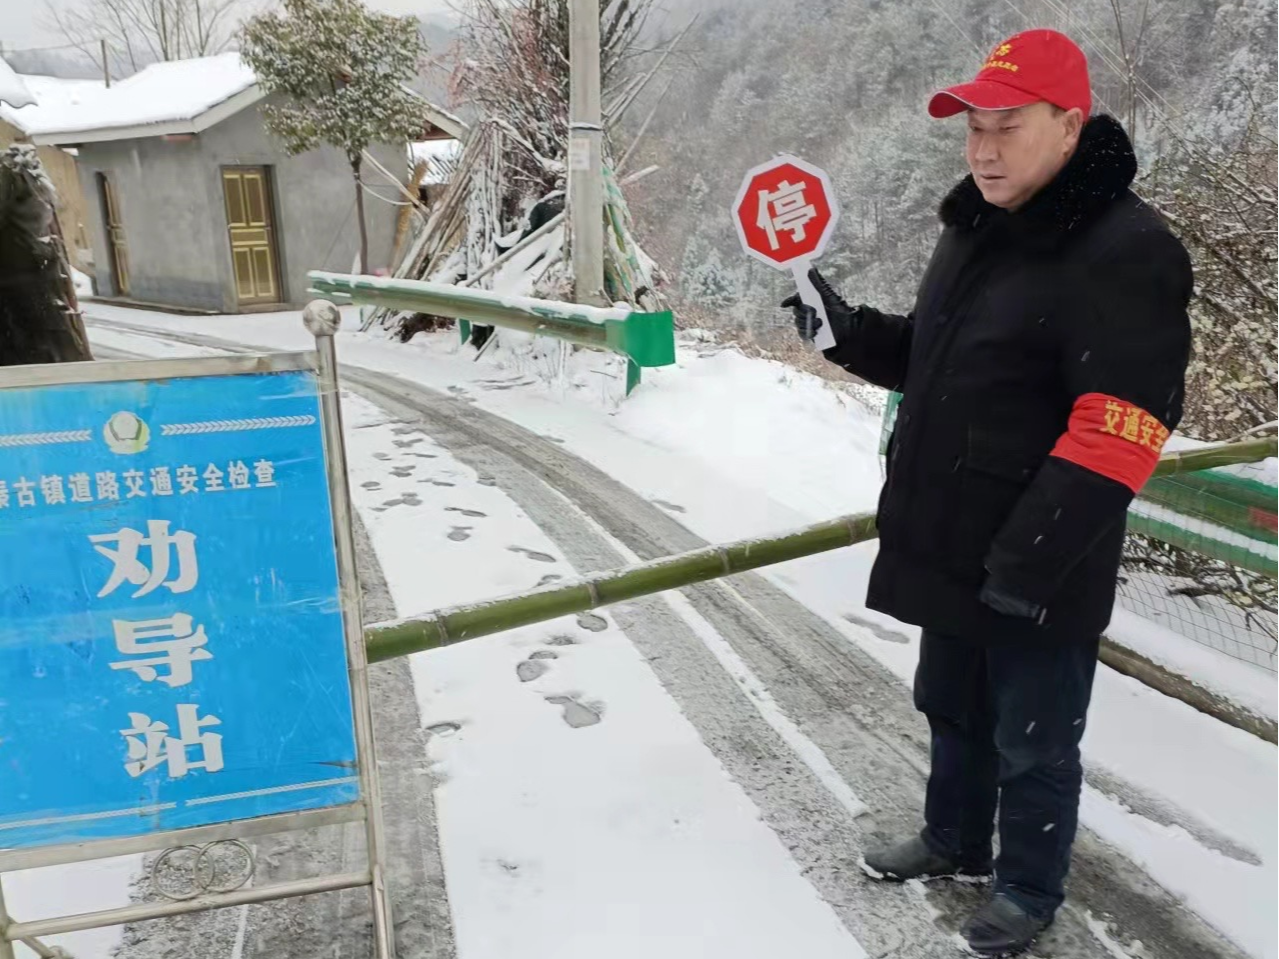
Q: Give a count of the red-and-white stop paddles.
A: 1